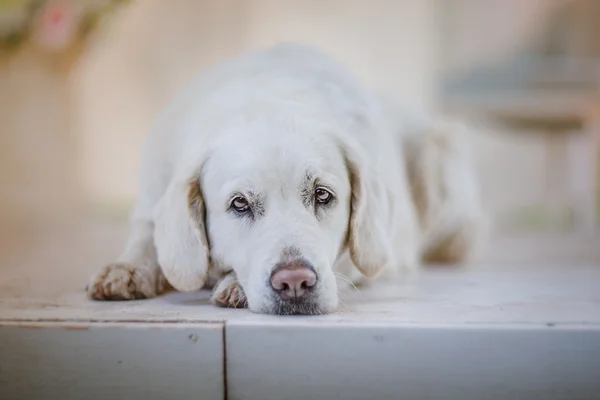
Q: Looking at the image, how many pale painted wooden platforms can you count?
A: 1